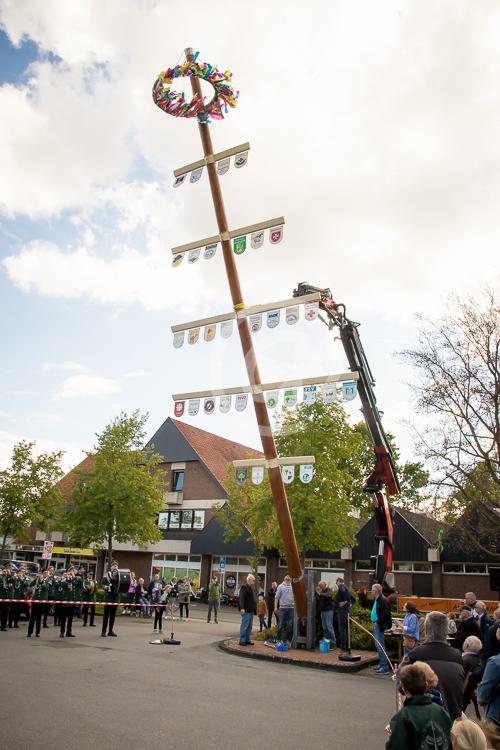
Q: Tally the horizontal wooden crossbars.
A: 5